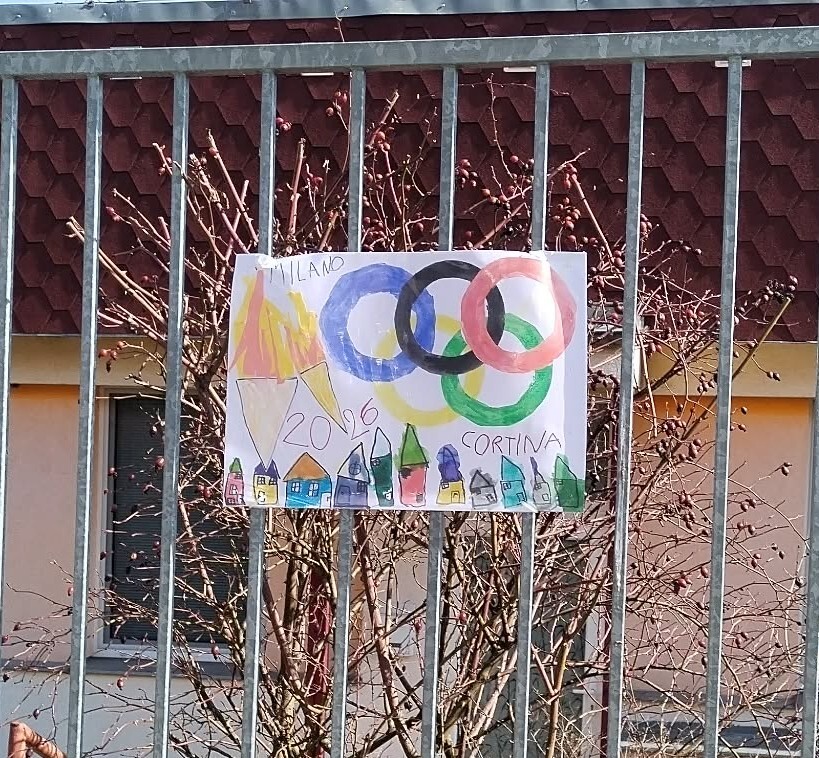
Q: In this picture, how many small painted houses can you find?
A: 11